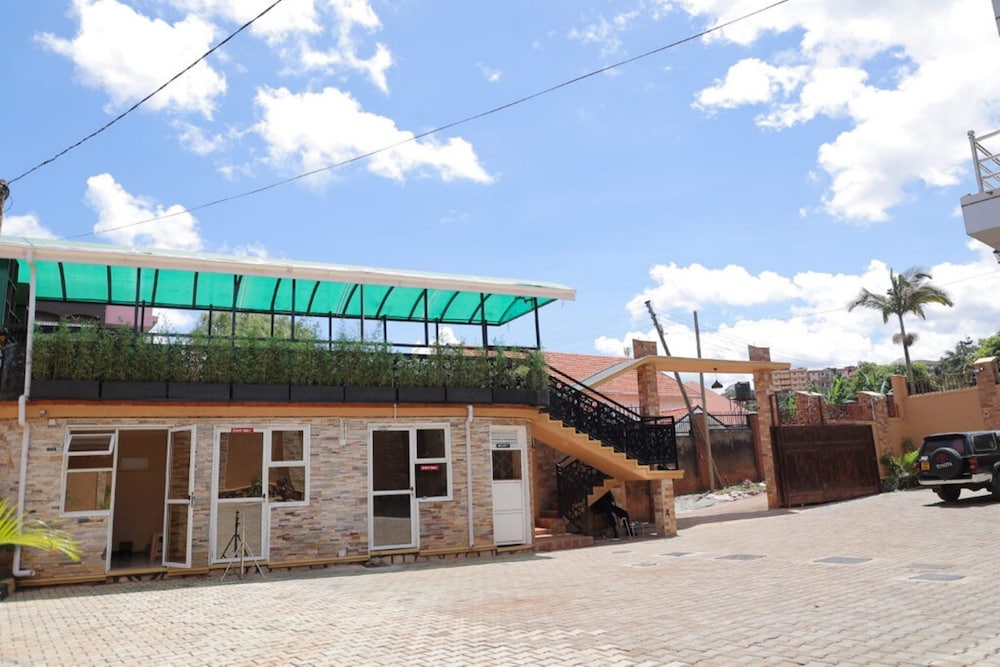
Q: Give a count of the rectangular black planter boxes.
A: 9